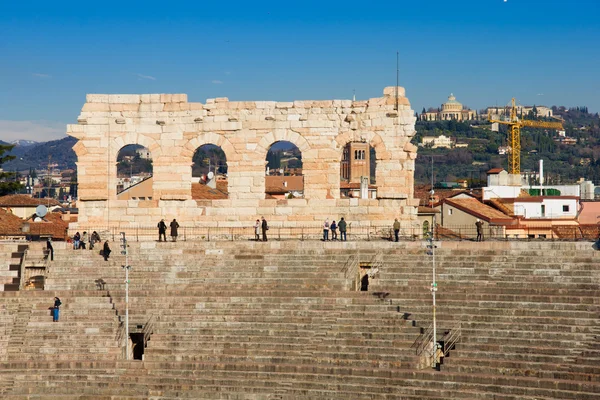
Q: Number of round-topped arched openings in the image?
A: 4